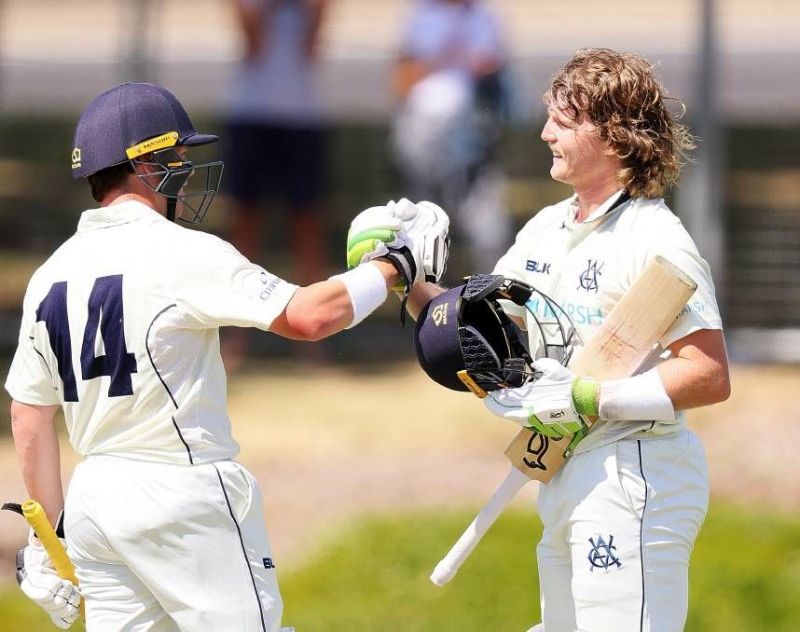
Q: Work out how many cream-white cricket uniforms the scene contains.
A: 2